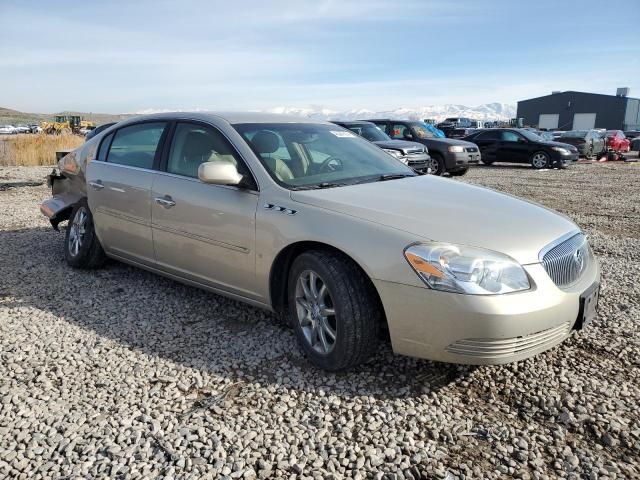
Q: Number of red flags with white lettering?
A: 0